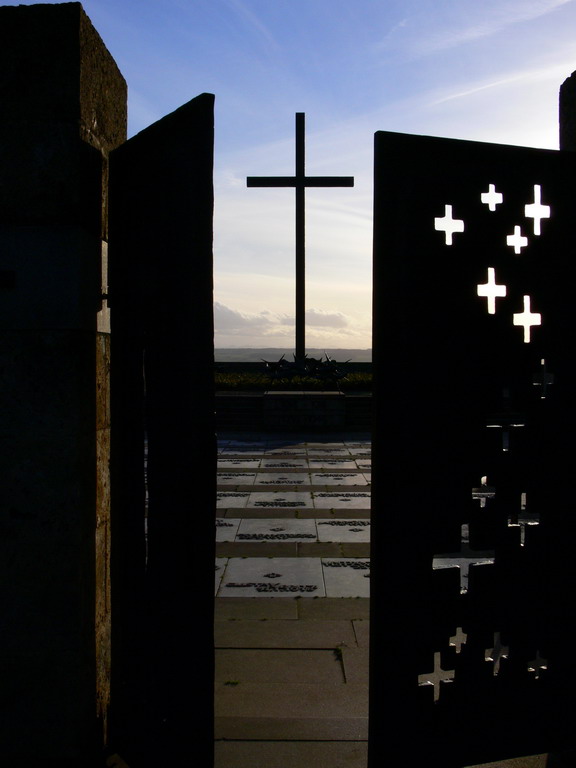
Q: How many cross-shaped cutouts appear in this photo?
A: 15